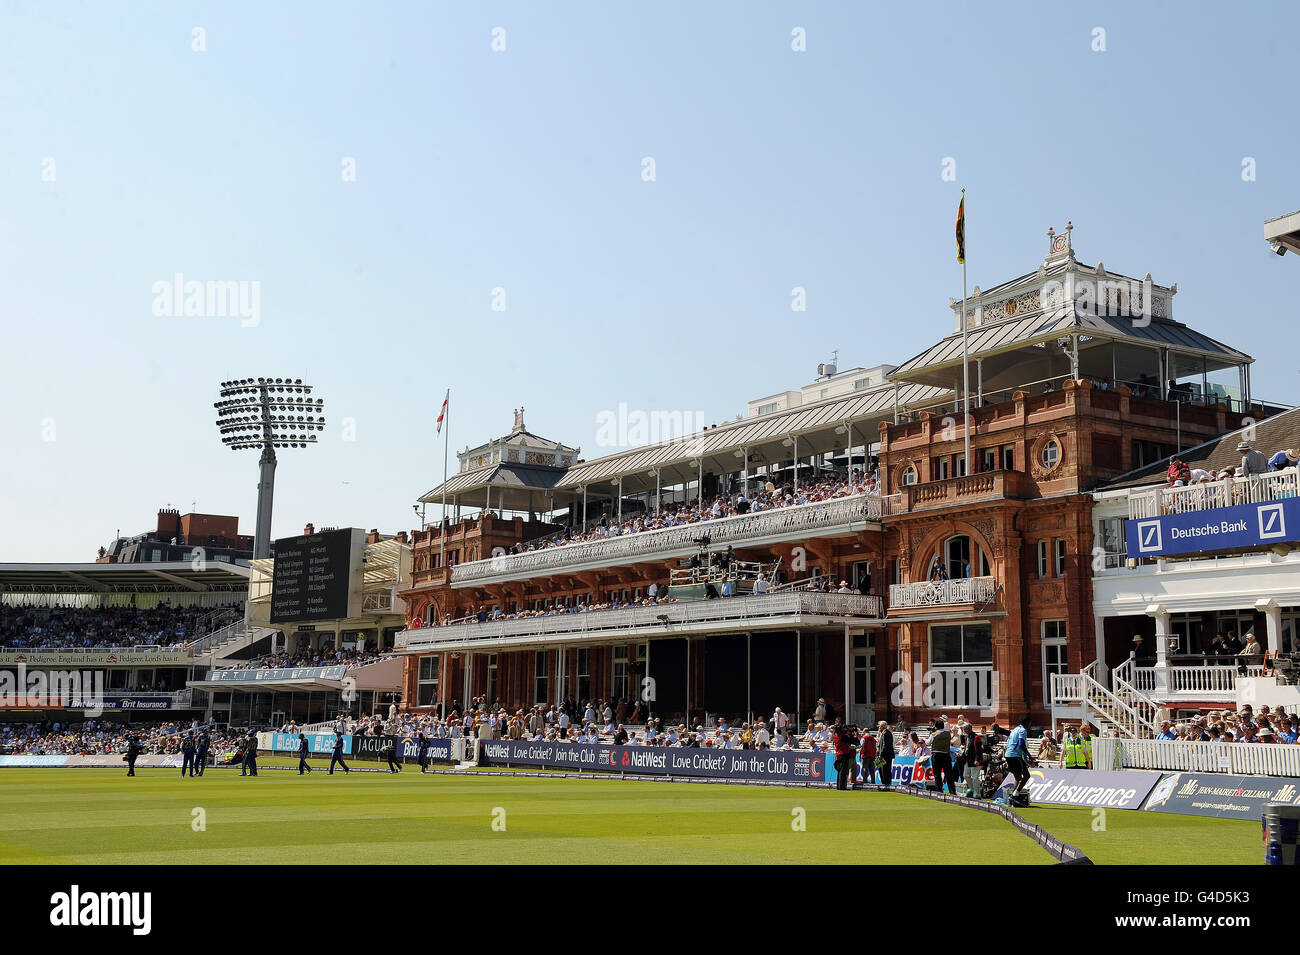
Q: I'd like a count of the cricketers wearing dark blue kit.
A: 8